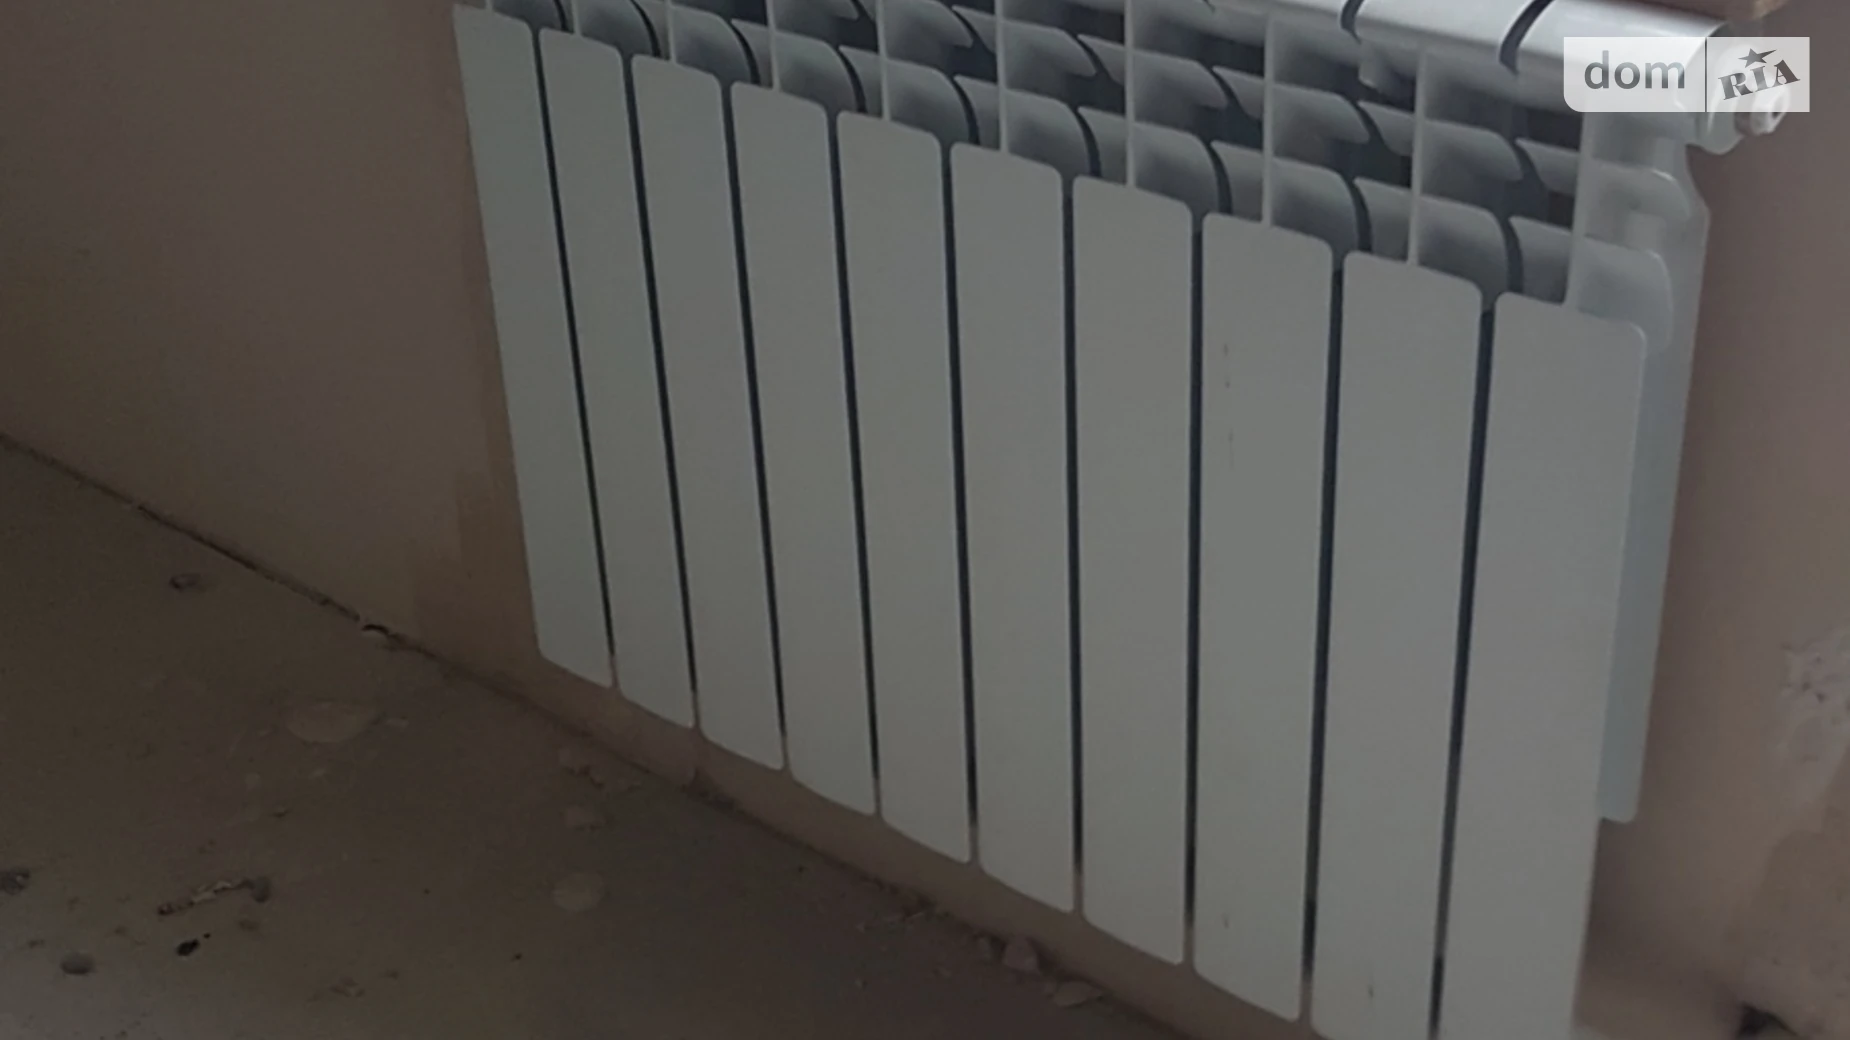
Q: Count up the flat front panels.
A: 10